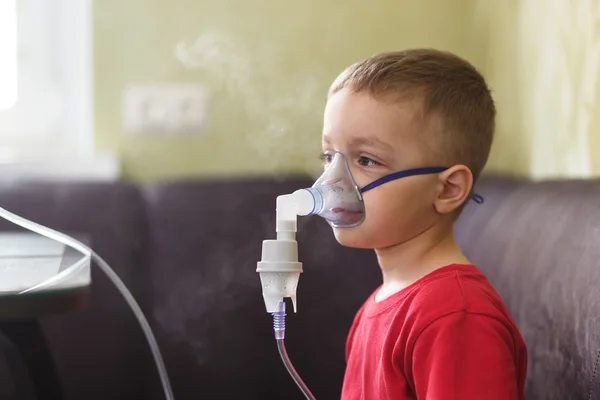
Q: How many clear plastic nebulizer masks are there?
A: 1